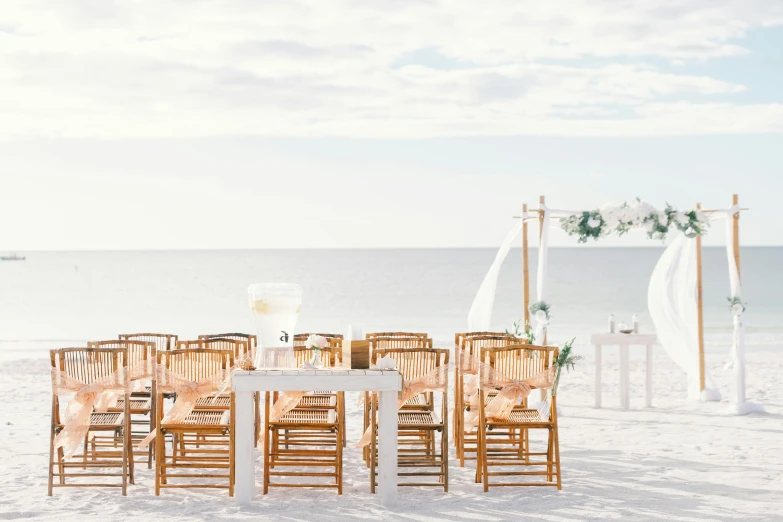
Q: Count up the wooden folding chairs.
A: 15